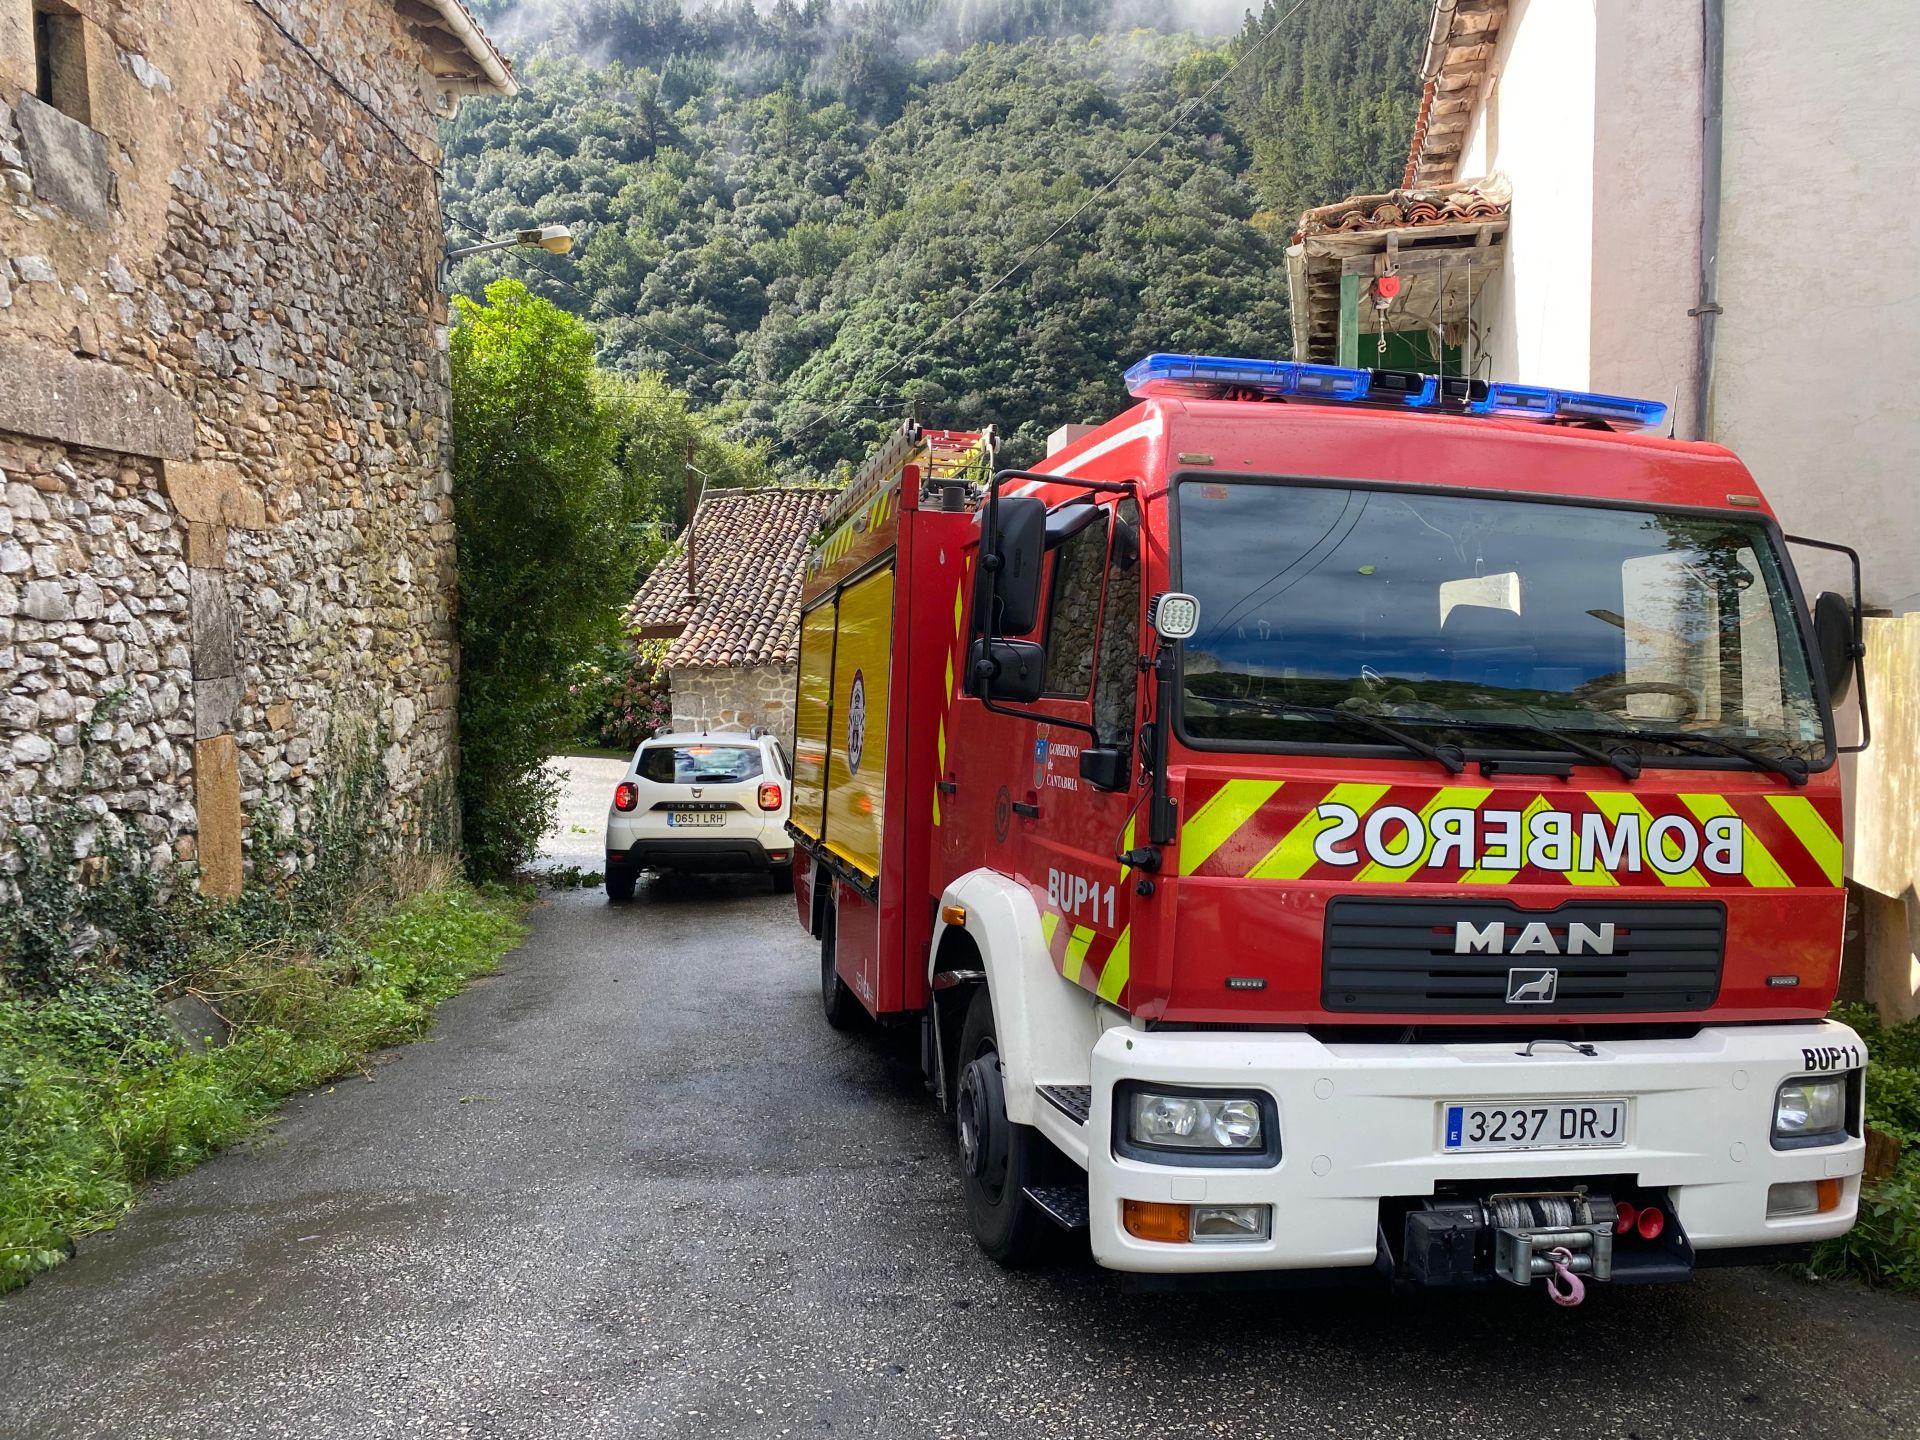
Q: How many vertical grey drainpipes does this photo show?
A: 1